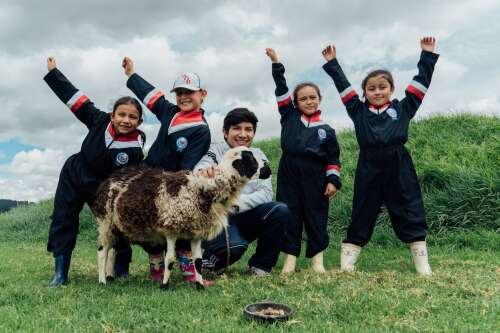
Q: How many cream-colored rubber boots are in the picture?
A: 4